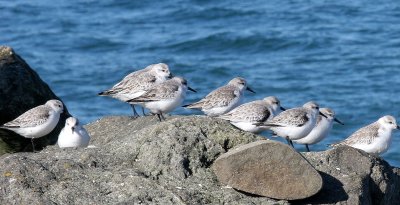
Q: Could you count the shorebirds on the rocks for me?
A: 9